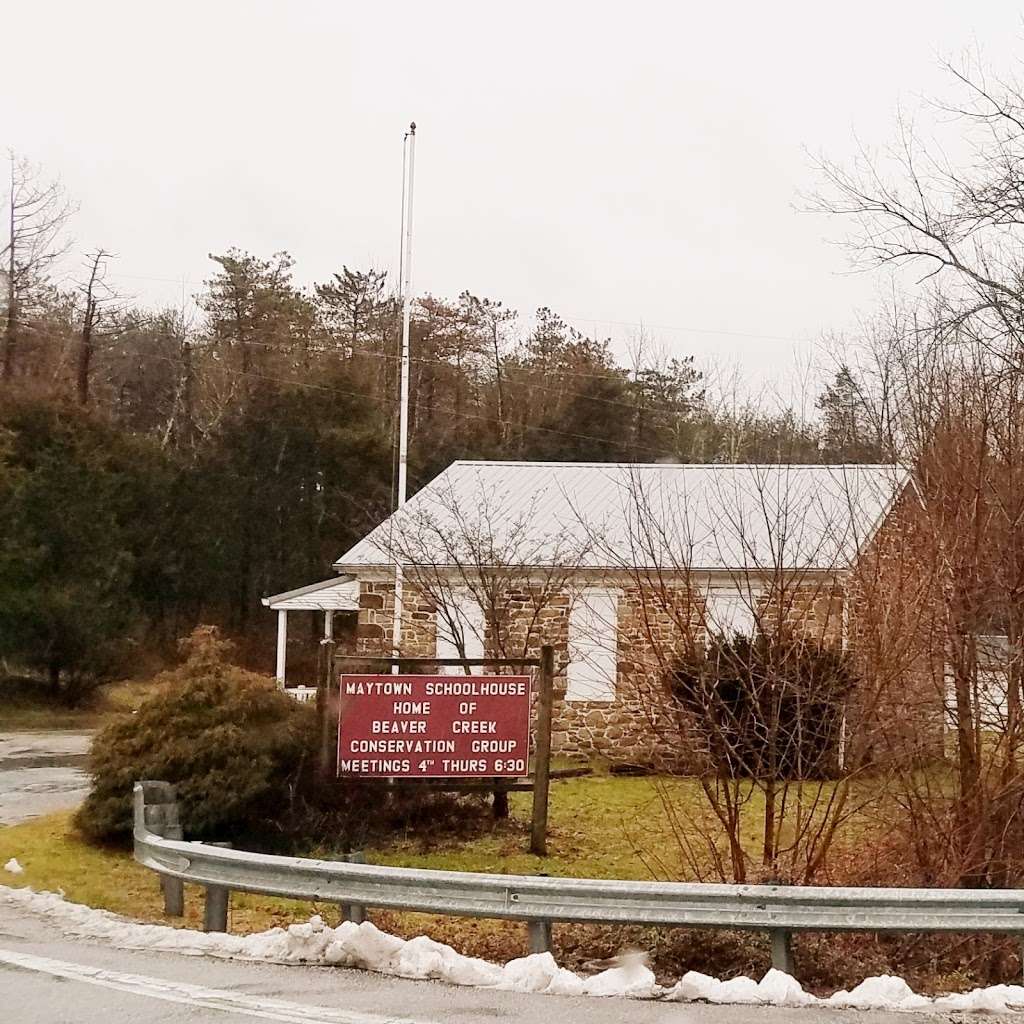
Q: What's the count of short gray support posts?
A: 5